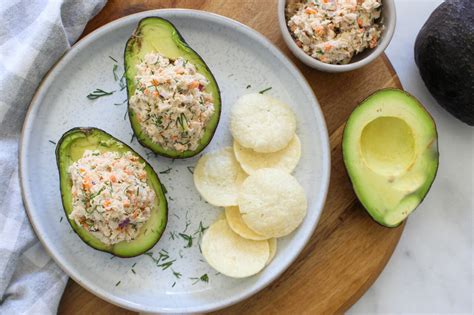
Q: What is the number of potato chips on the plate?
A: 7